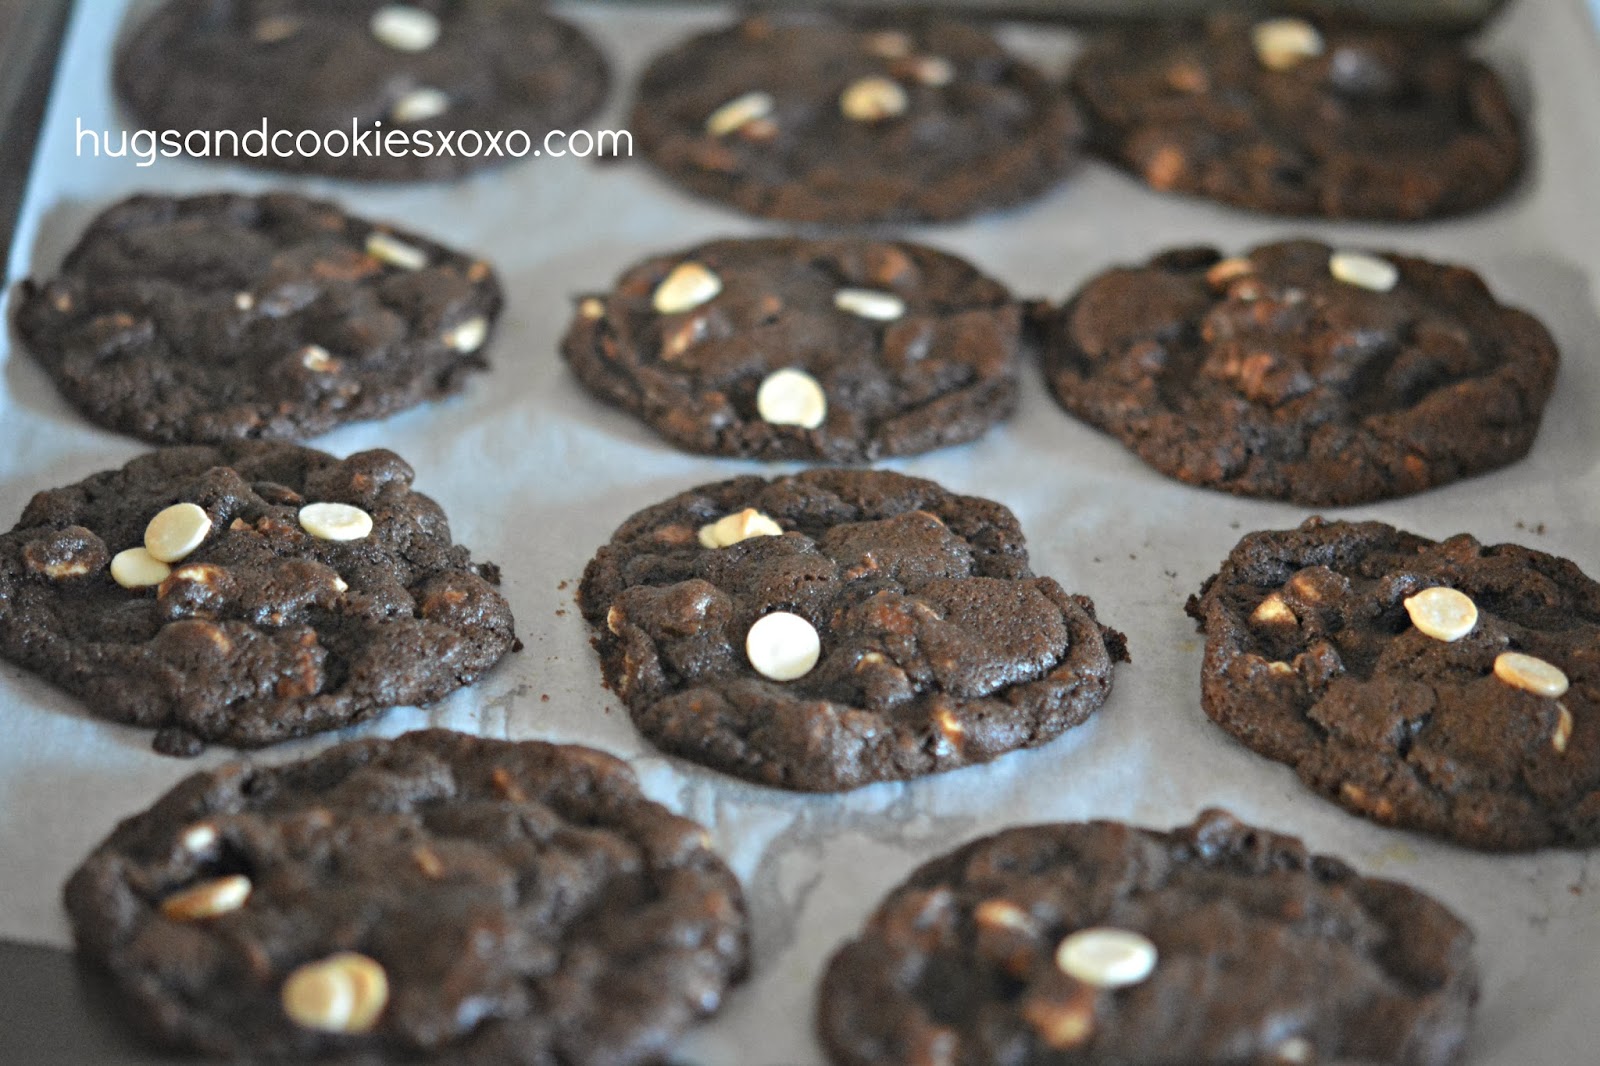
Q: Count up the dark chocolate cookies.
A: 11